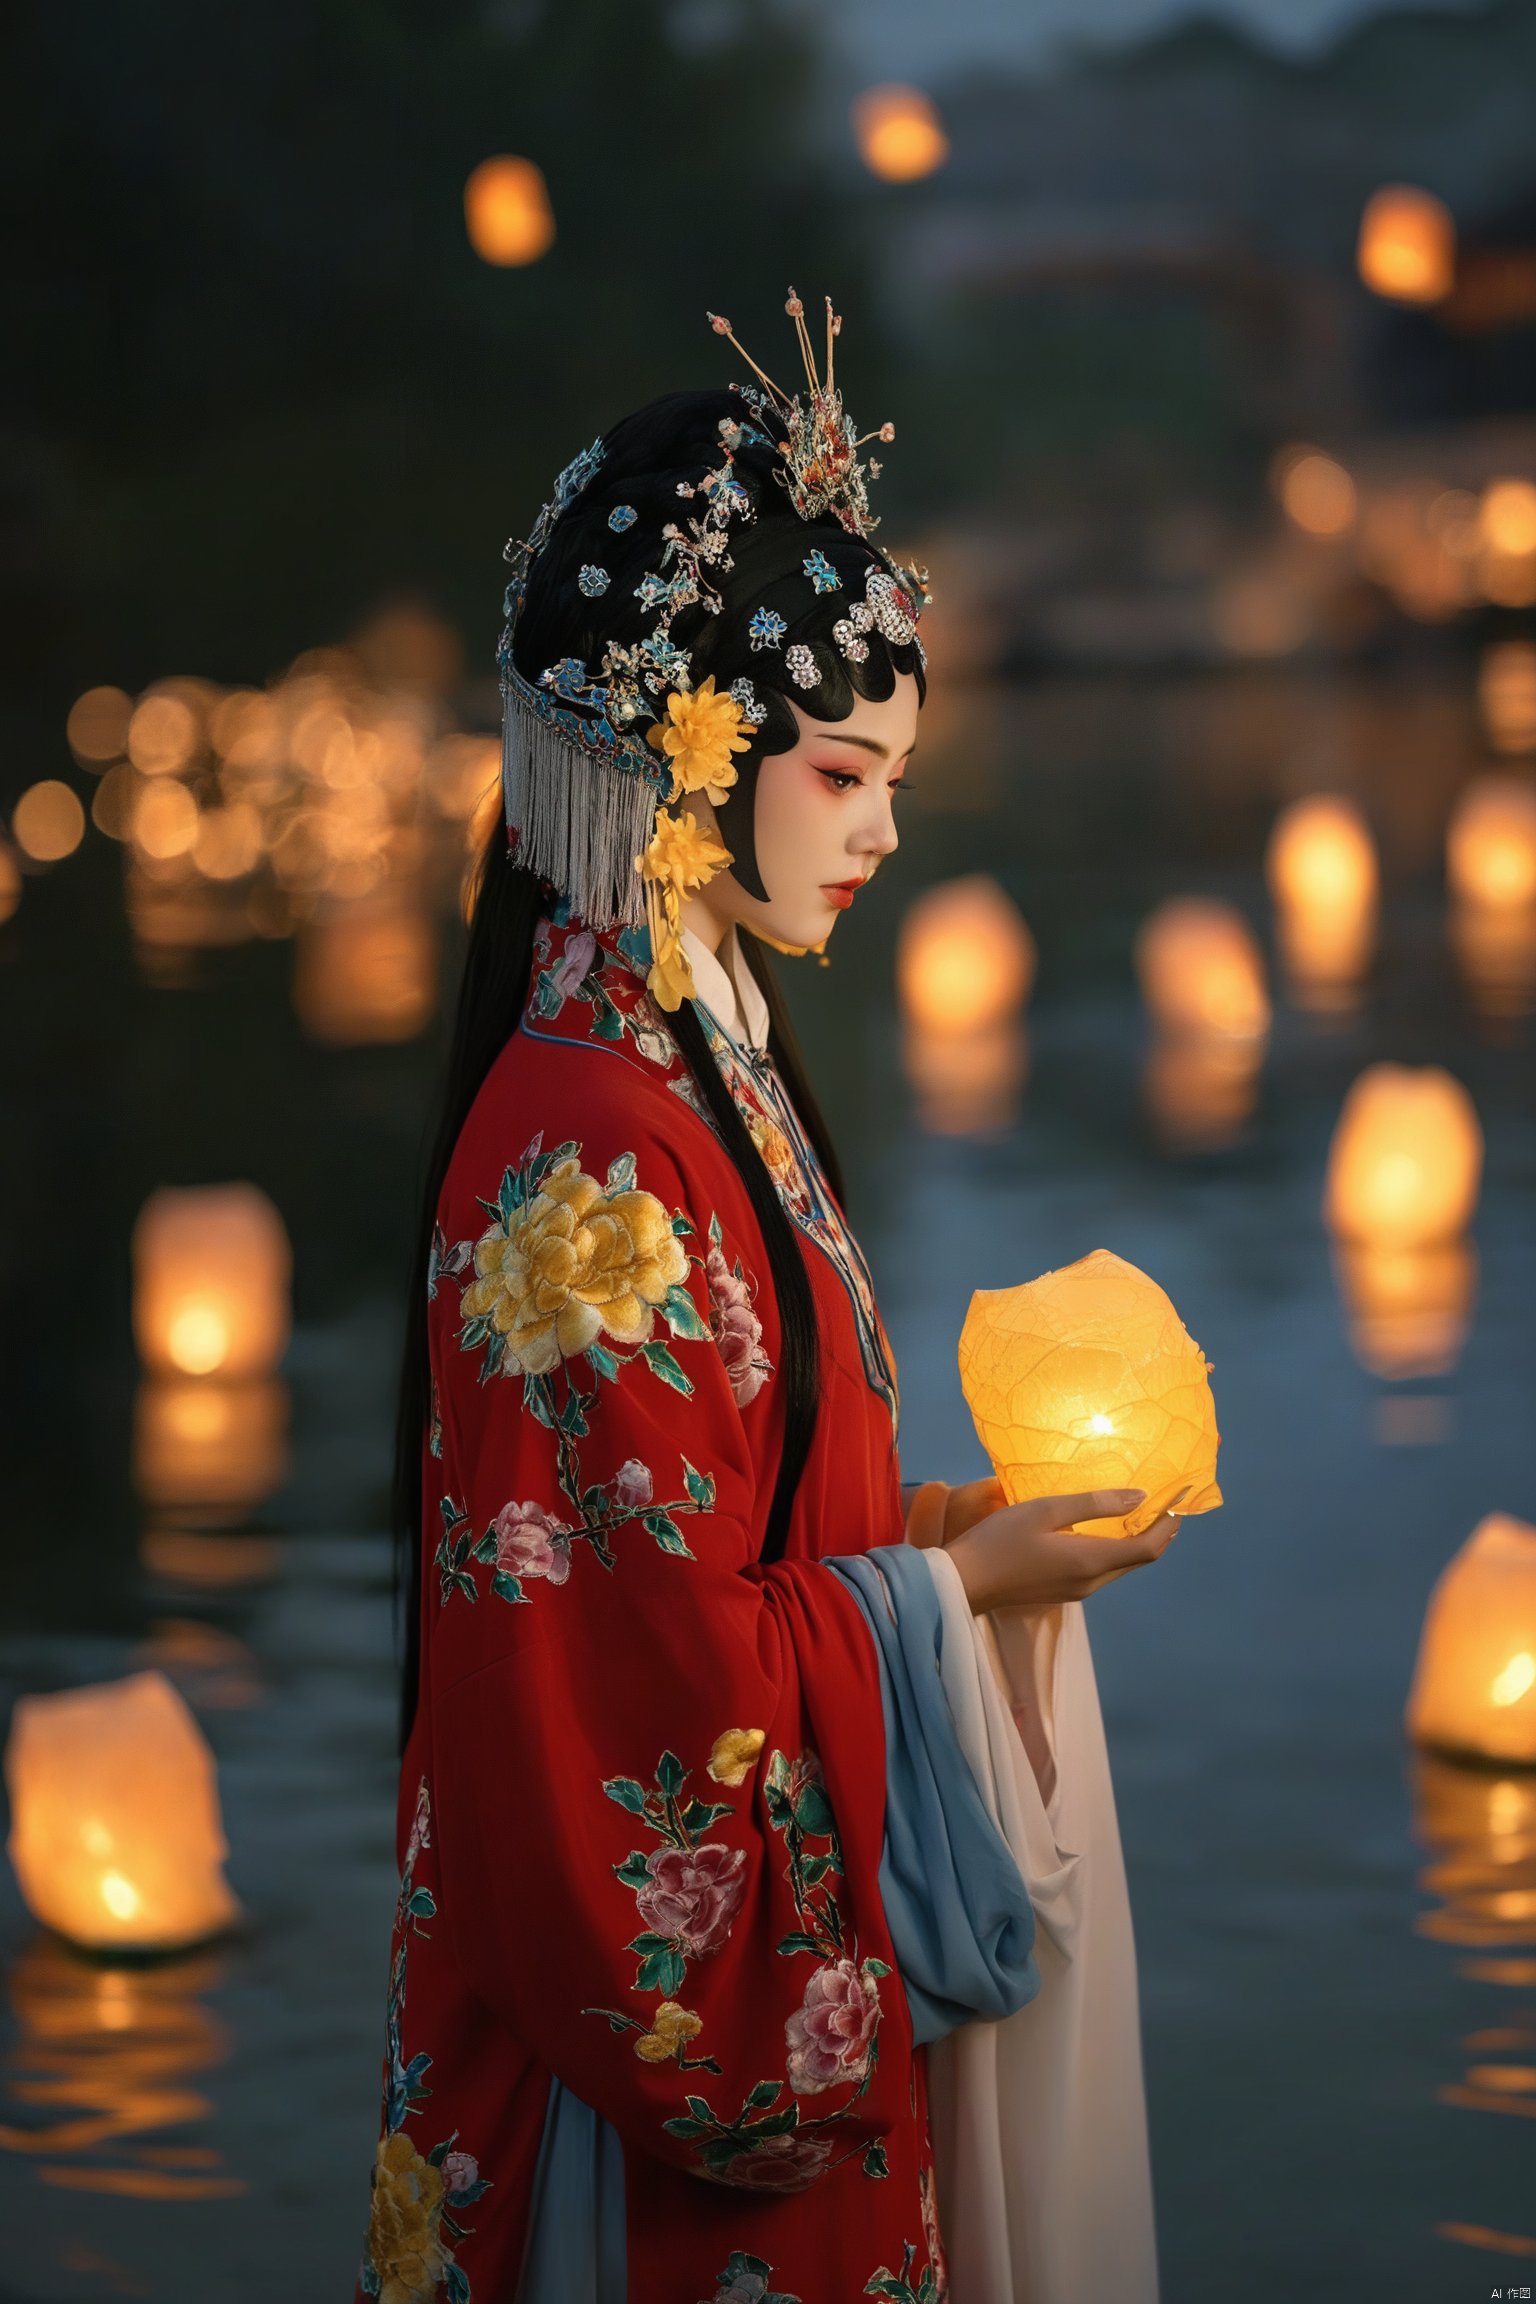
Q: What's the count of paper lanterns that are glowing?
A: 12